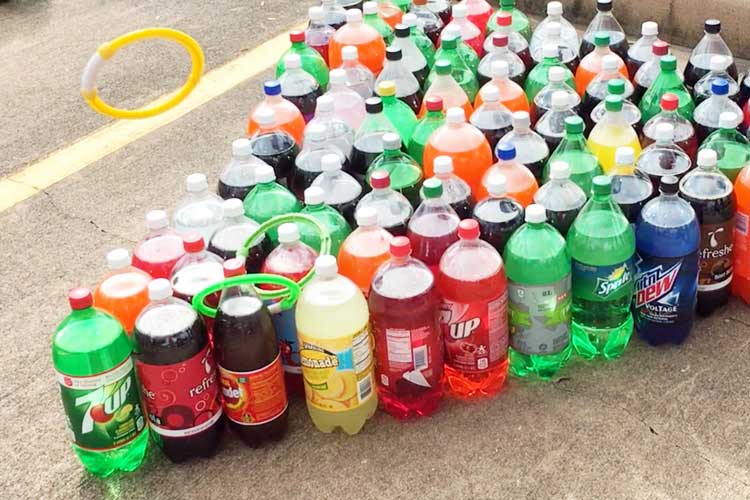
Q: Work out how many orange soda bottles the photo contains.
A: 11